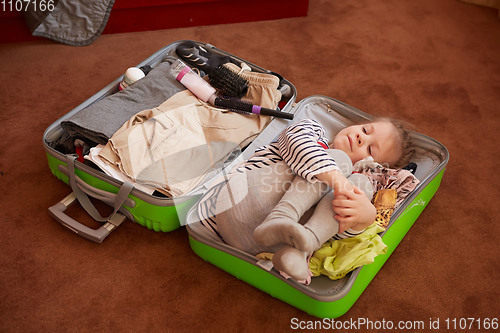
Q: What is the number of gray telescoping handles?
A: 1